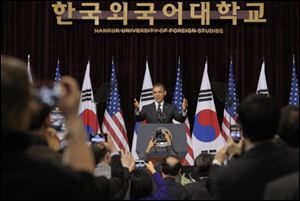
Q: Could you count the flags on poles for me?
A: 10